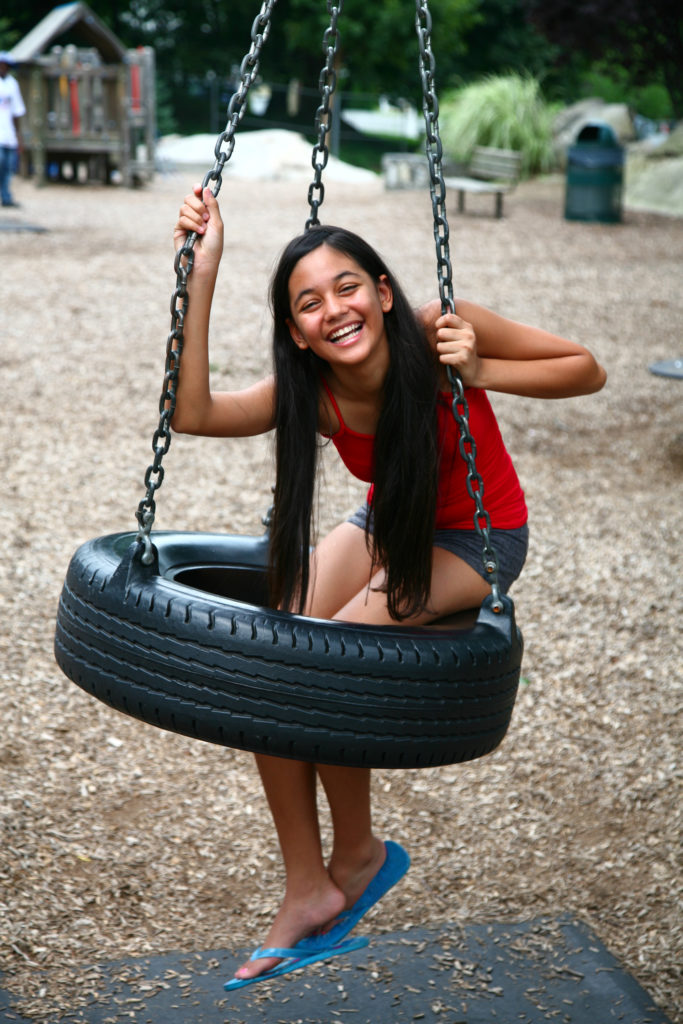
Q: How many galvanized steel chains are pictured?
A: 3